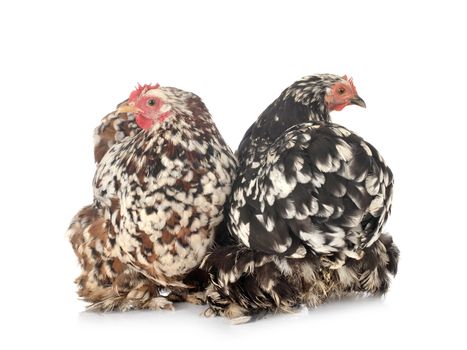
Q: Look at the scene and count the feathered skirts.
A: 2